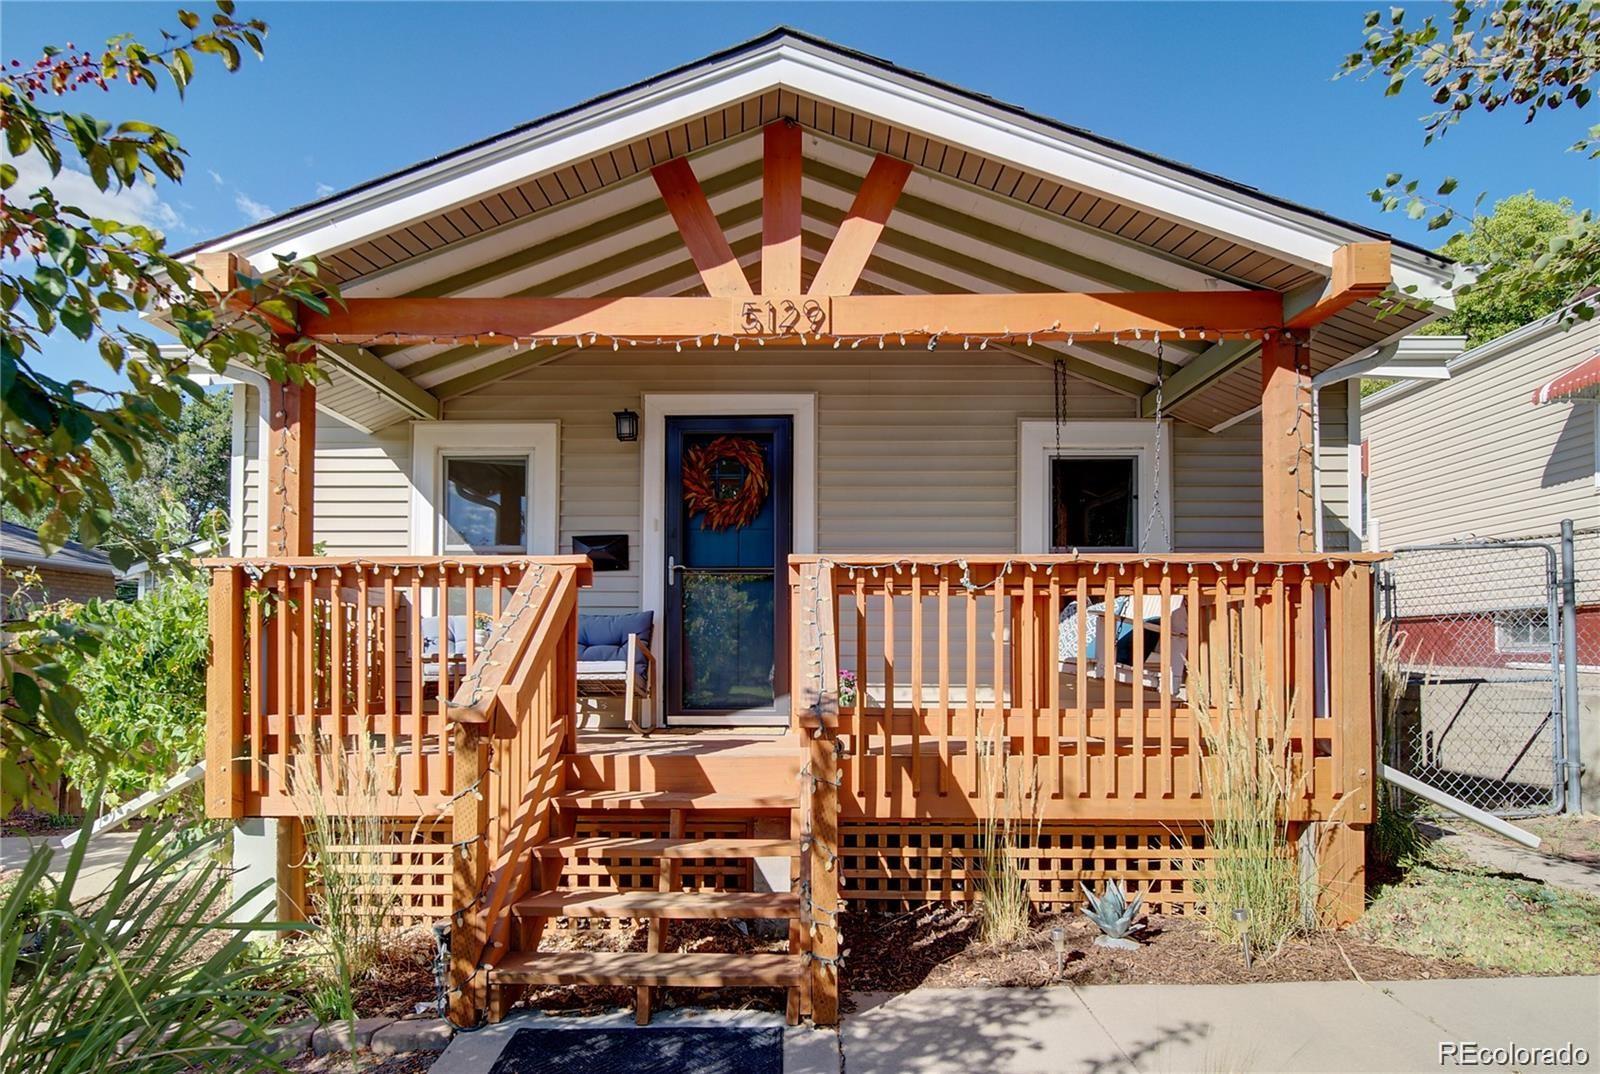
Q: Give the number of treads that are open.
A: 4